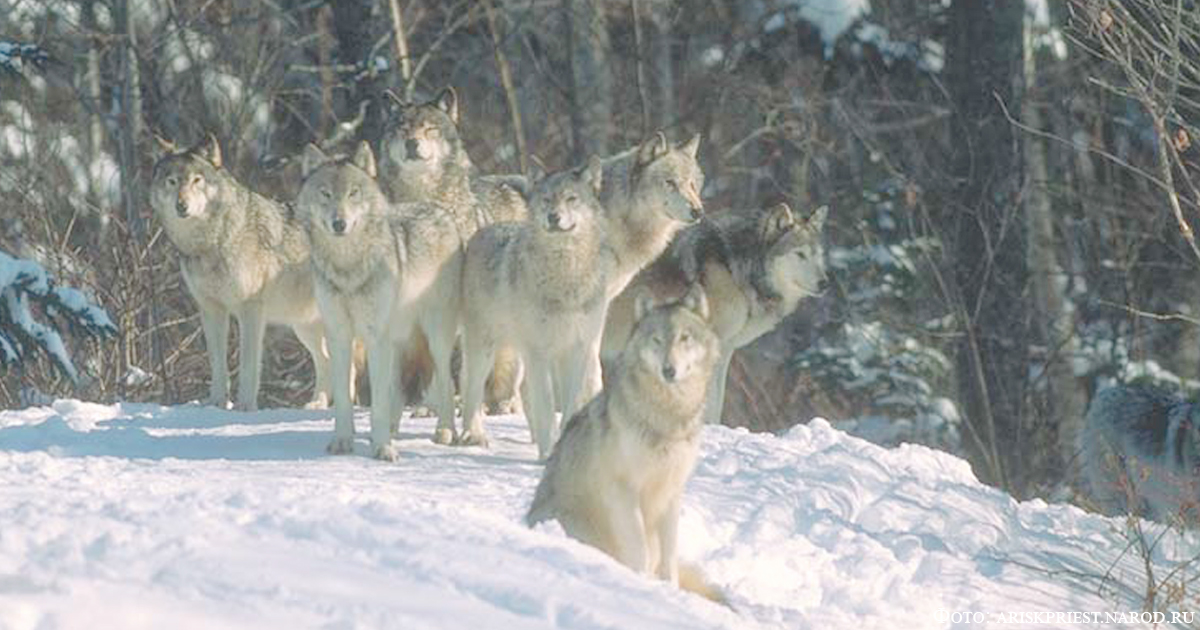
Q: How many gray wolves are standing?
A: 6